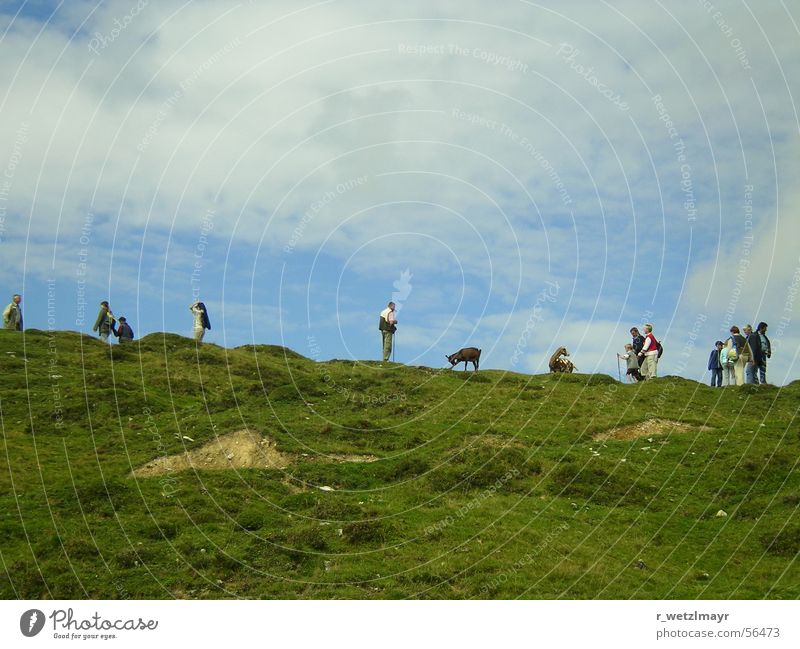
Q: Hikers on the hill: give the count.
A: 13